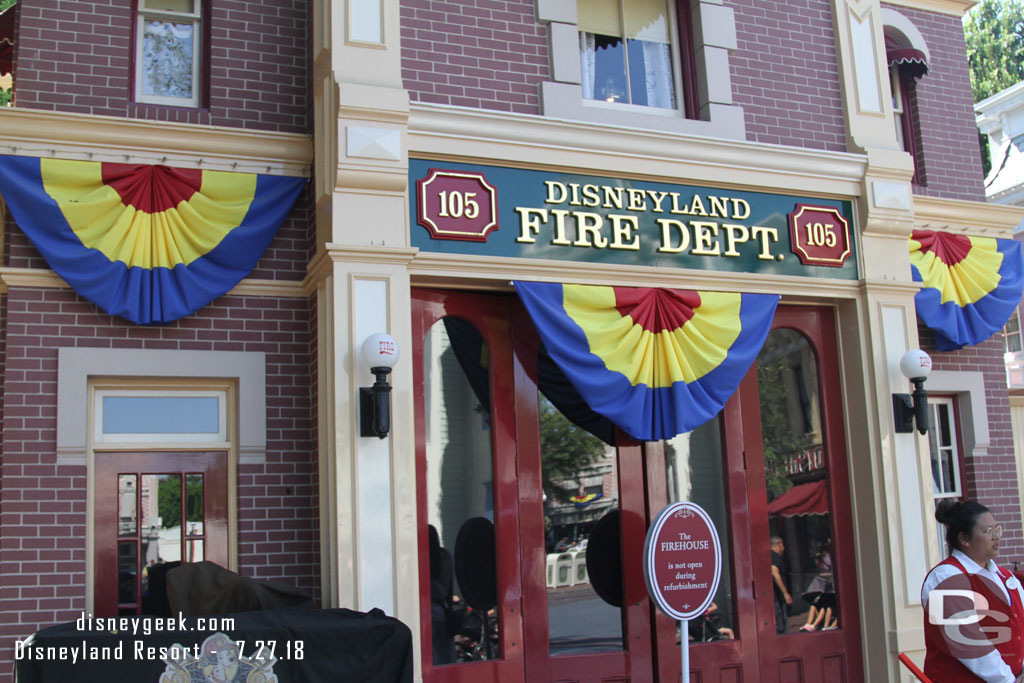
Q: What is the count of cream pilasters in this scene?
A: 2